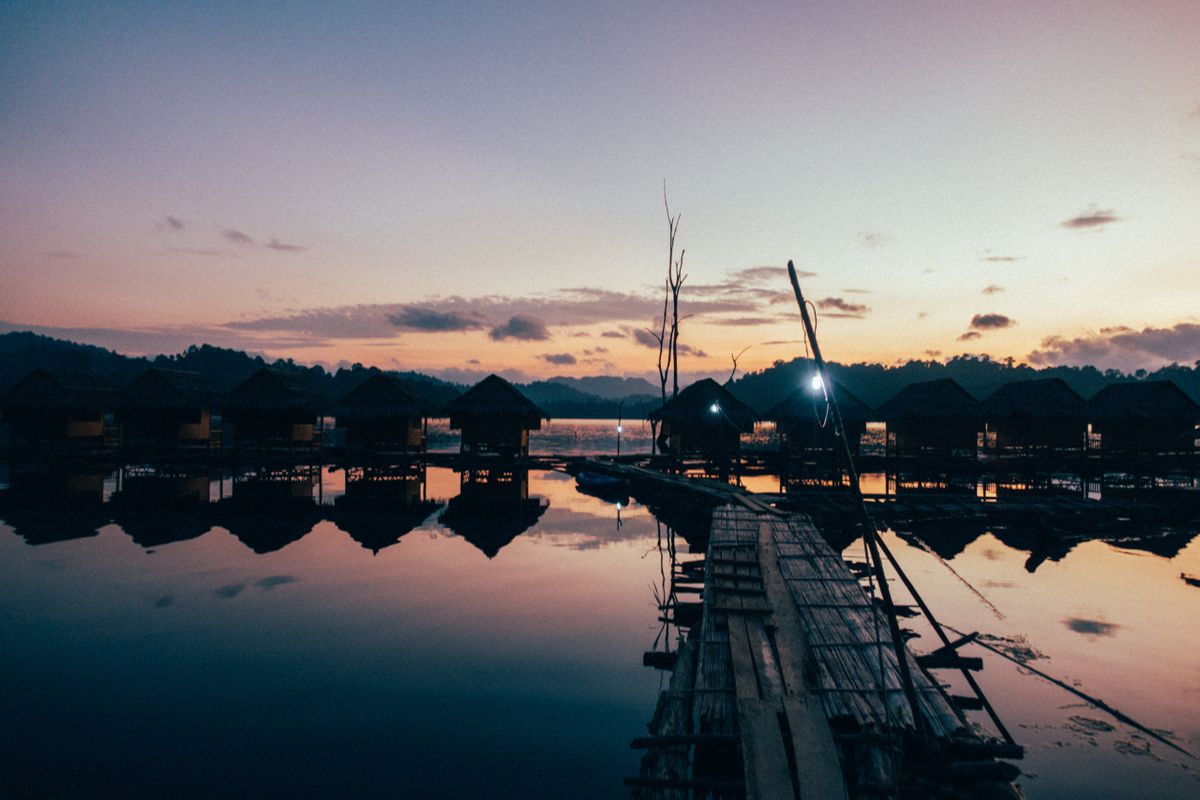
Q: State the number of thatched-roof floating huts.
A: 10